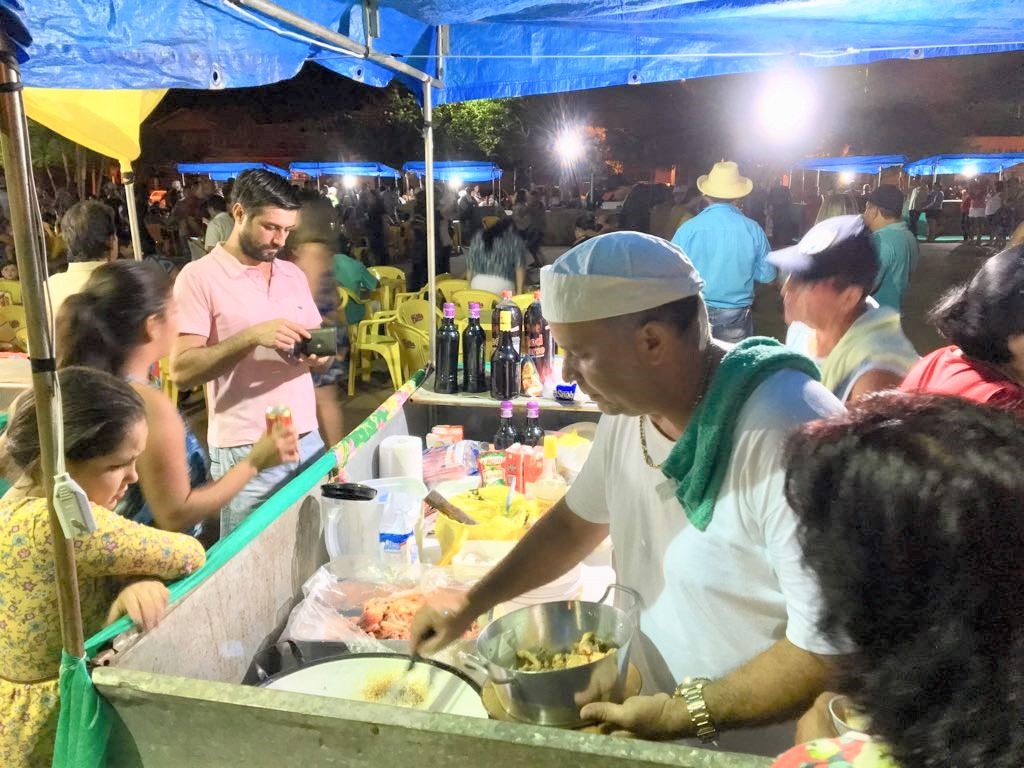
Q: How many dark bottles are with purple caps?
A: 4